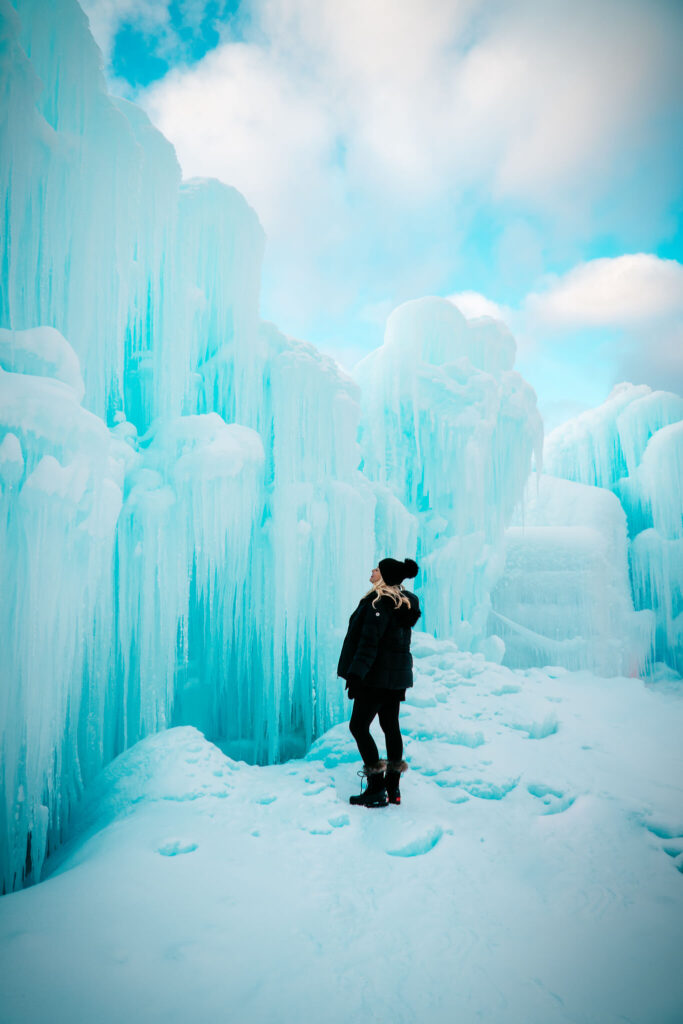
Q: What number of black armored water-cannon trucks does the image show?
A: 0